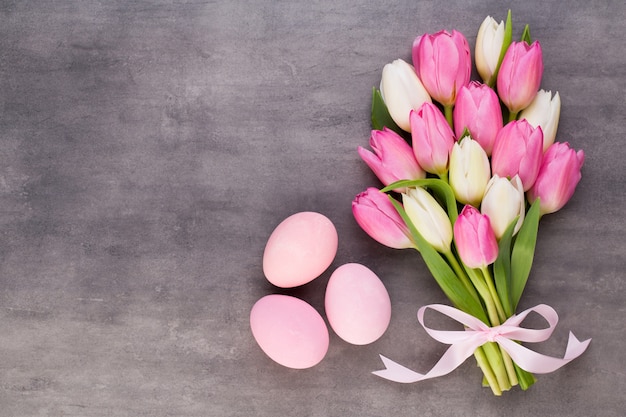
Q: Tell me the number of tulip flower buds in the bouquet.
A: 15